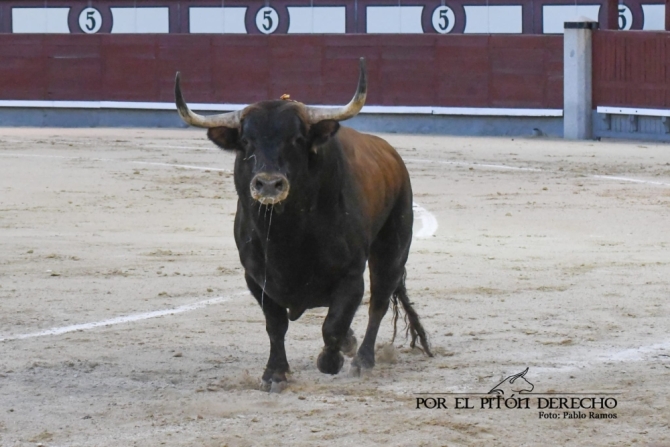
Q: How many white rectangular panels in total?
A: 8